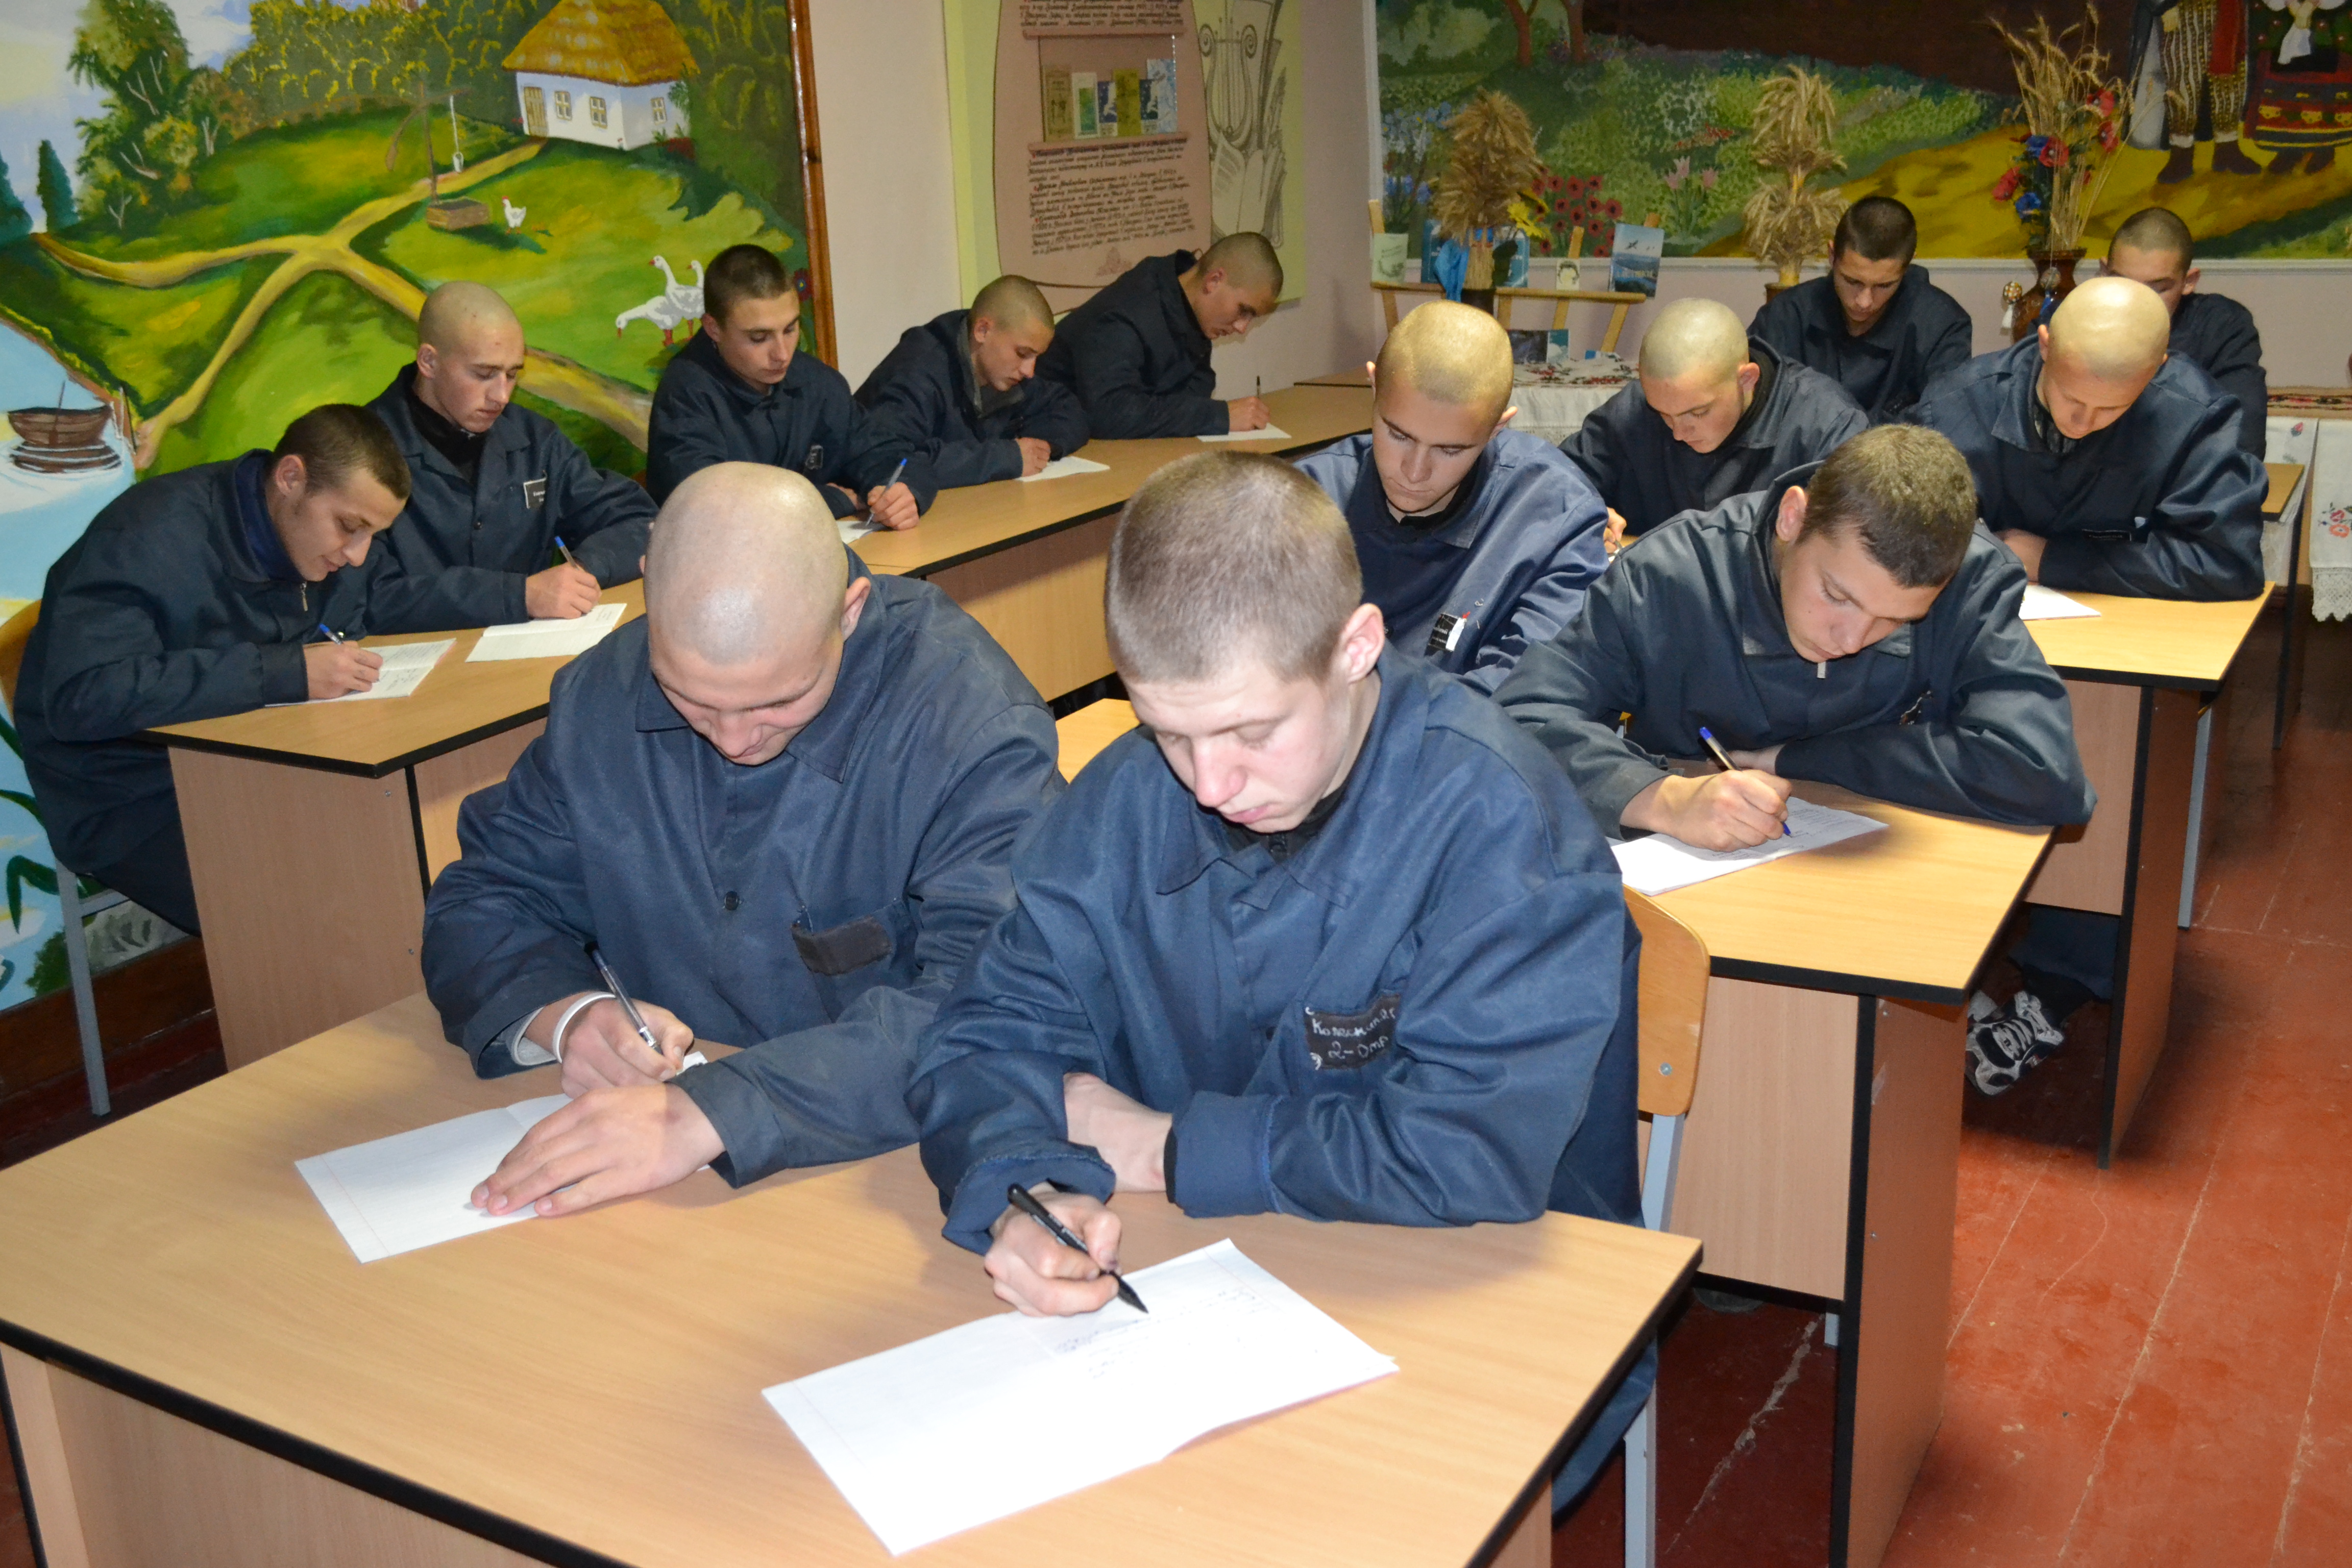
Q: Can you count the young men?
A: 13